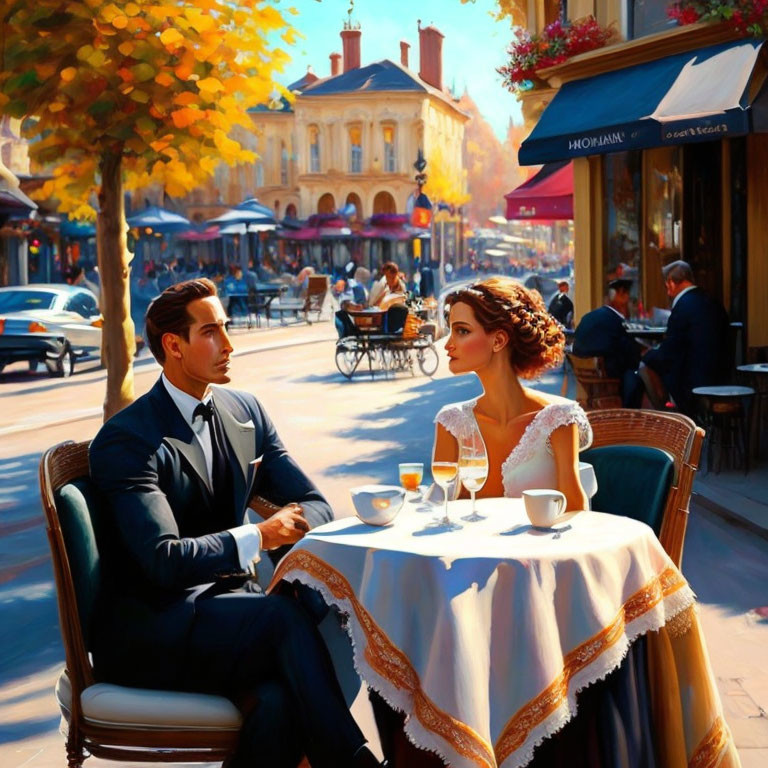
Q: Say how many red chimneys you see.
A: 4